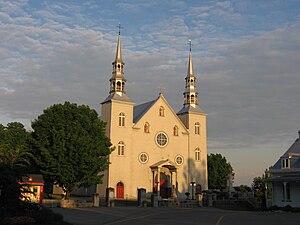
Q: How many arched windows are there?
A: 7